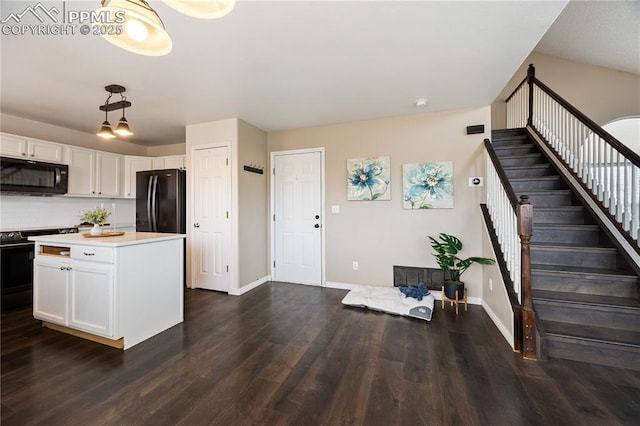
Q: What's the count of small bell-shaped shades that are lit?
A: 2